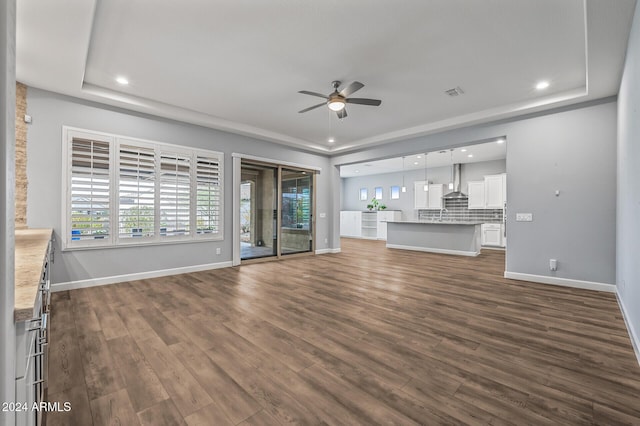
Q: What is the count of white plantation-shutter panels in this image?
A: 4